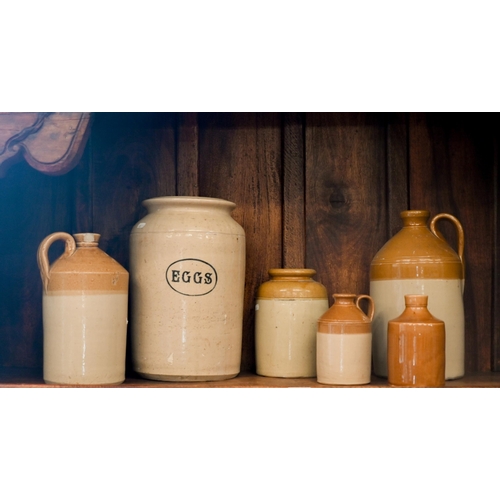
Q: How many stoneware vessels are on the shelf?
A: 6